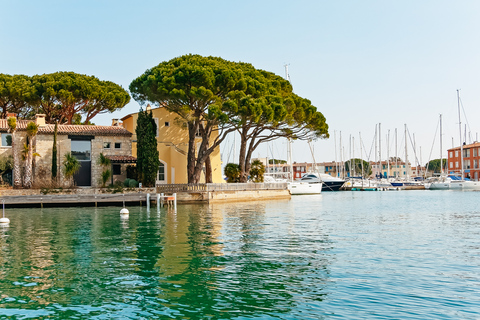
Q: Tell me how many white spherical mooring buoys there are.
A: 2